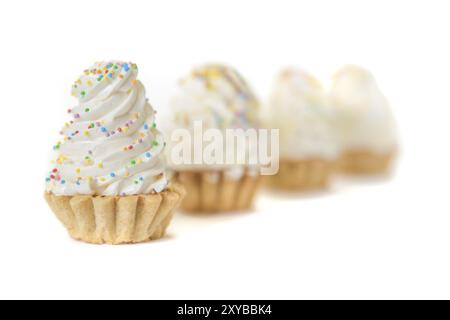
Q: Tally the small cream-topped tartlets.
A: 4